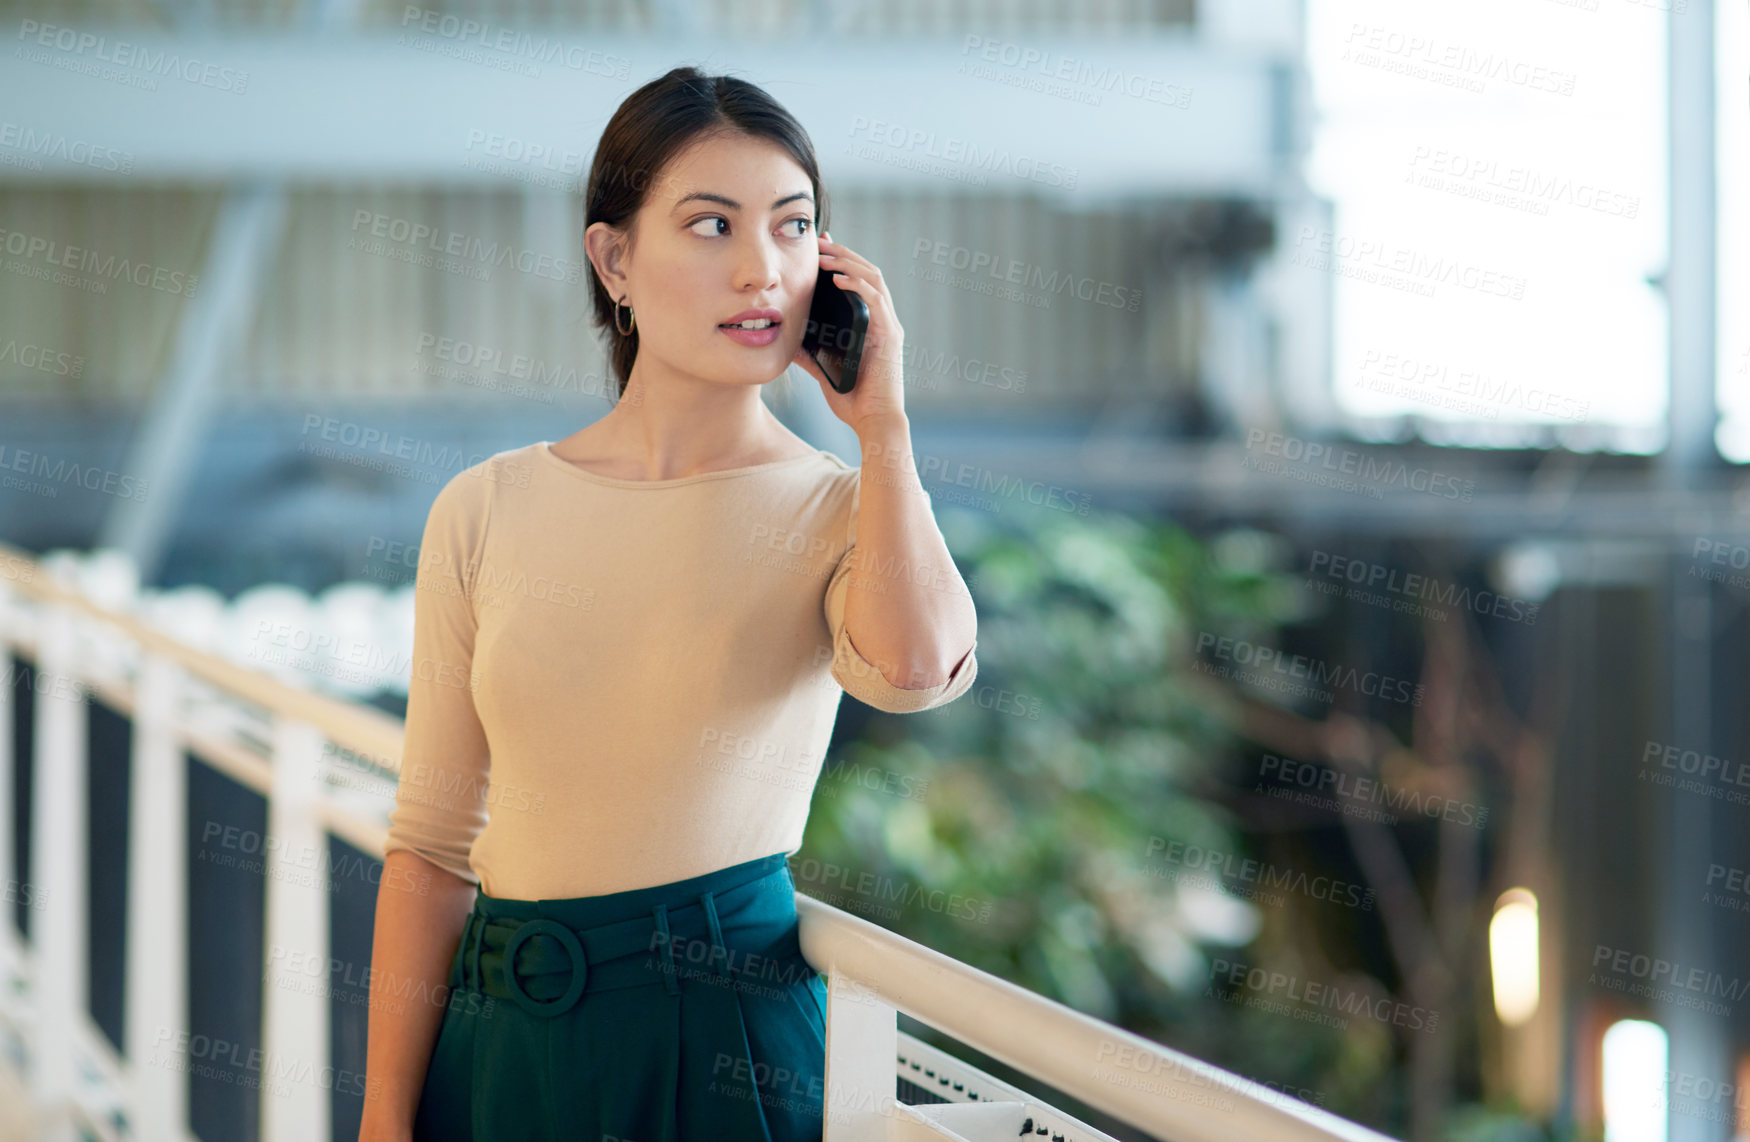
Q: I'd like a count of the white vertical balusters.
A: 5